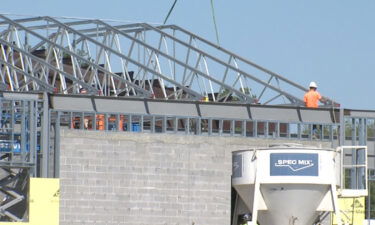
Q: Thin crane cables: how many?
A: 2